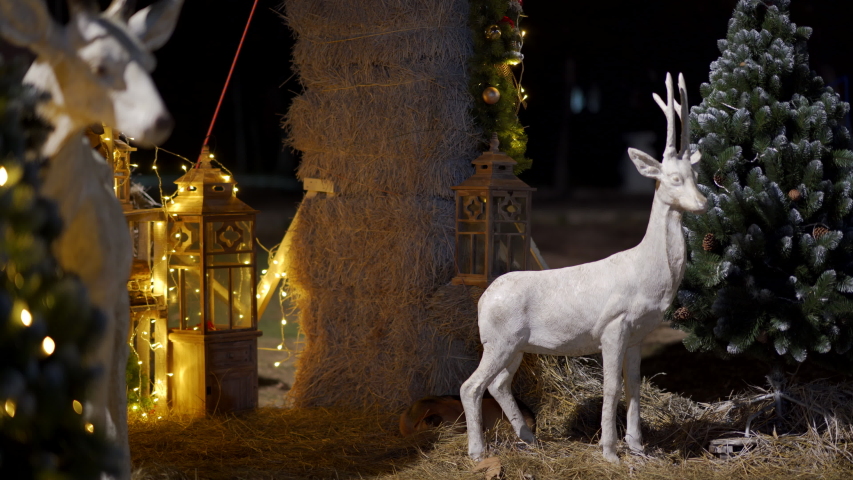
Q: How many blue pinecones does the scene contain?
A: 0